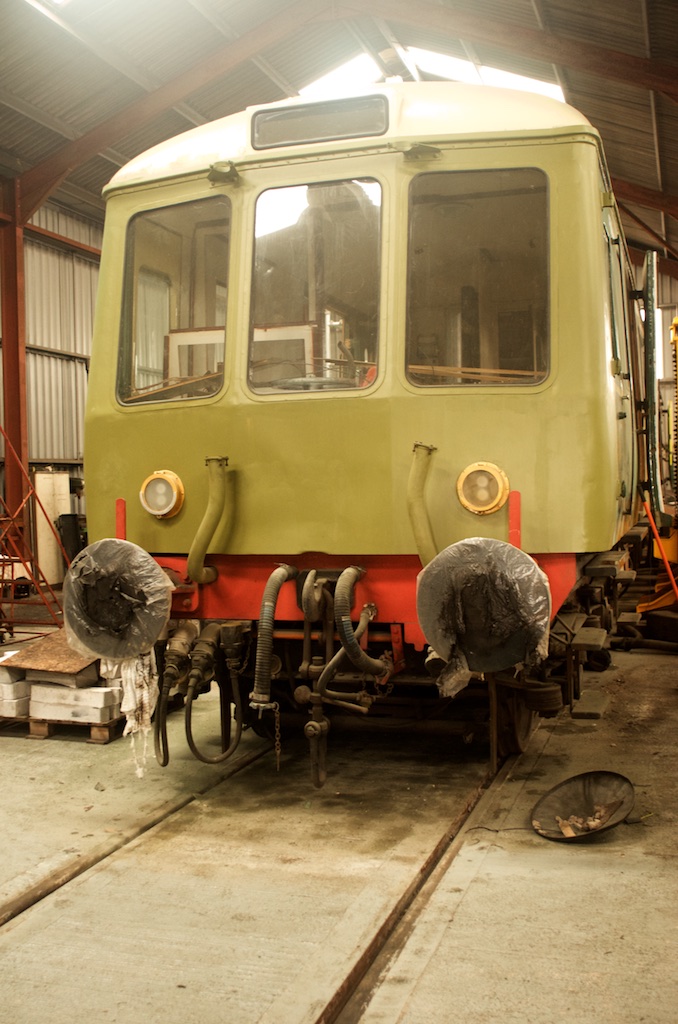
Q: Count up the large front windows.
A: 3